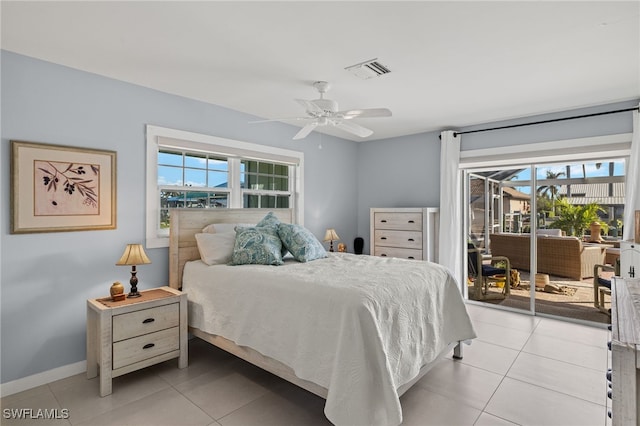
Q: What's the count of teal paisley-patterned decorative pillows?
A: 3